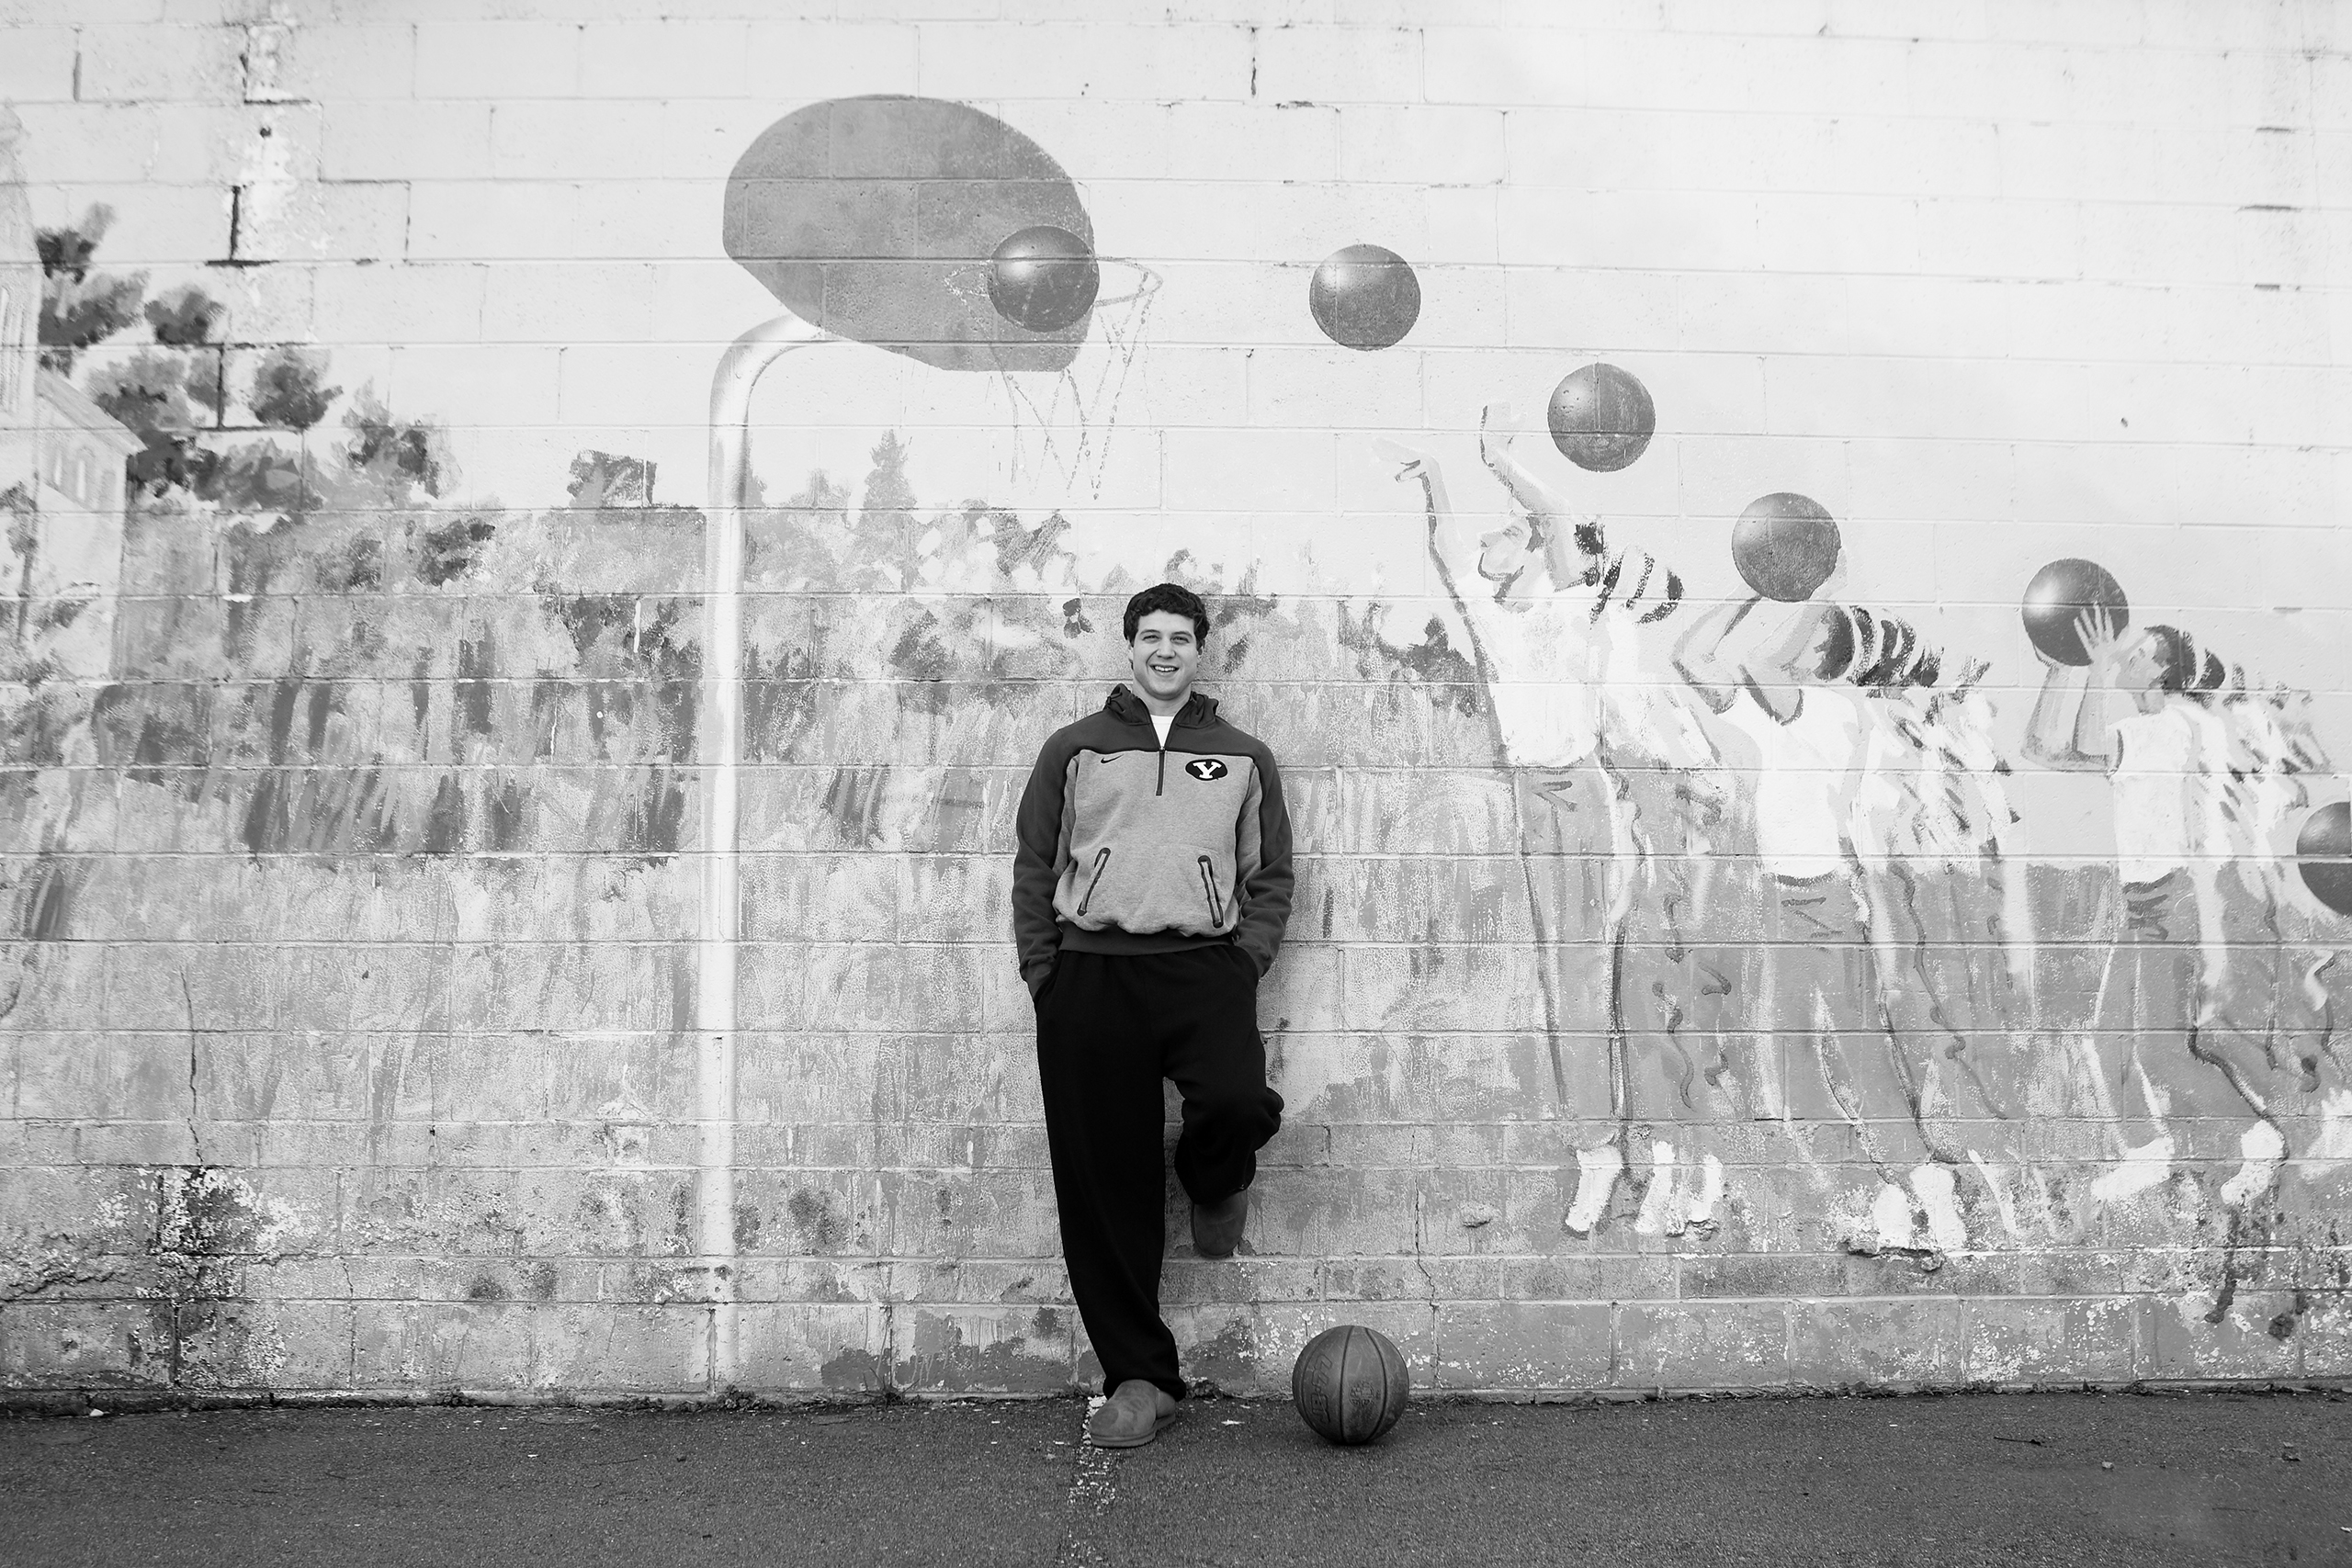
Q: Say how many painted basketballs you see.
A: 6